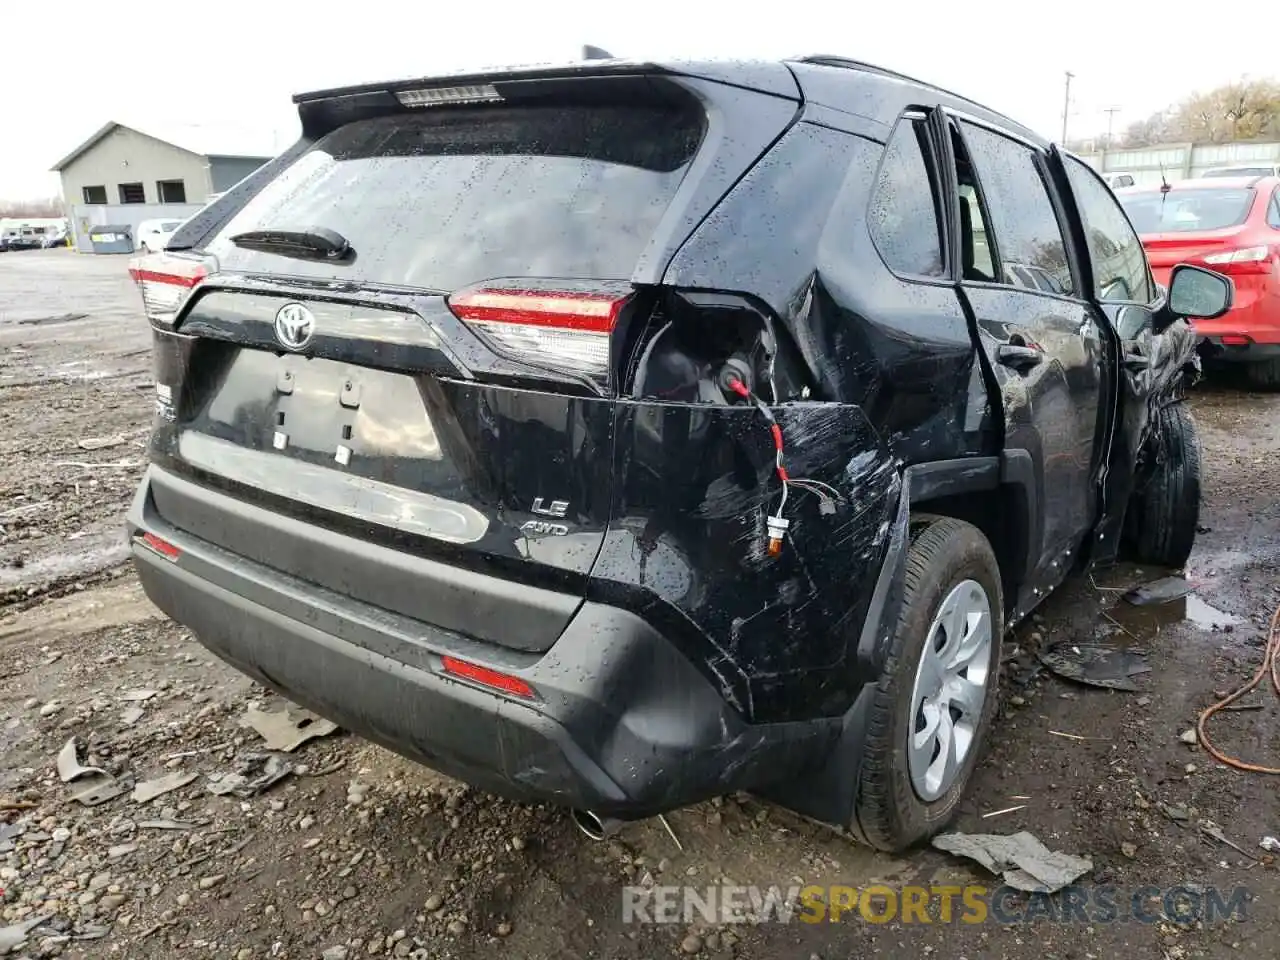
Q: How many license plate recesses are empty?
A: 1